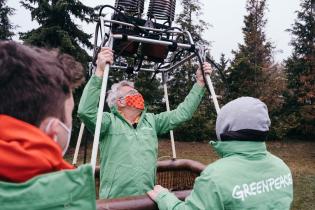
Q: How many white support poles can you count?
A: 4